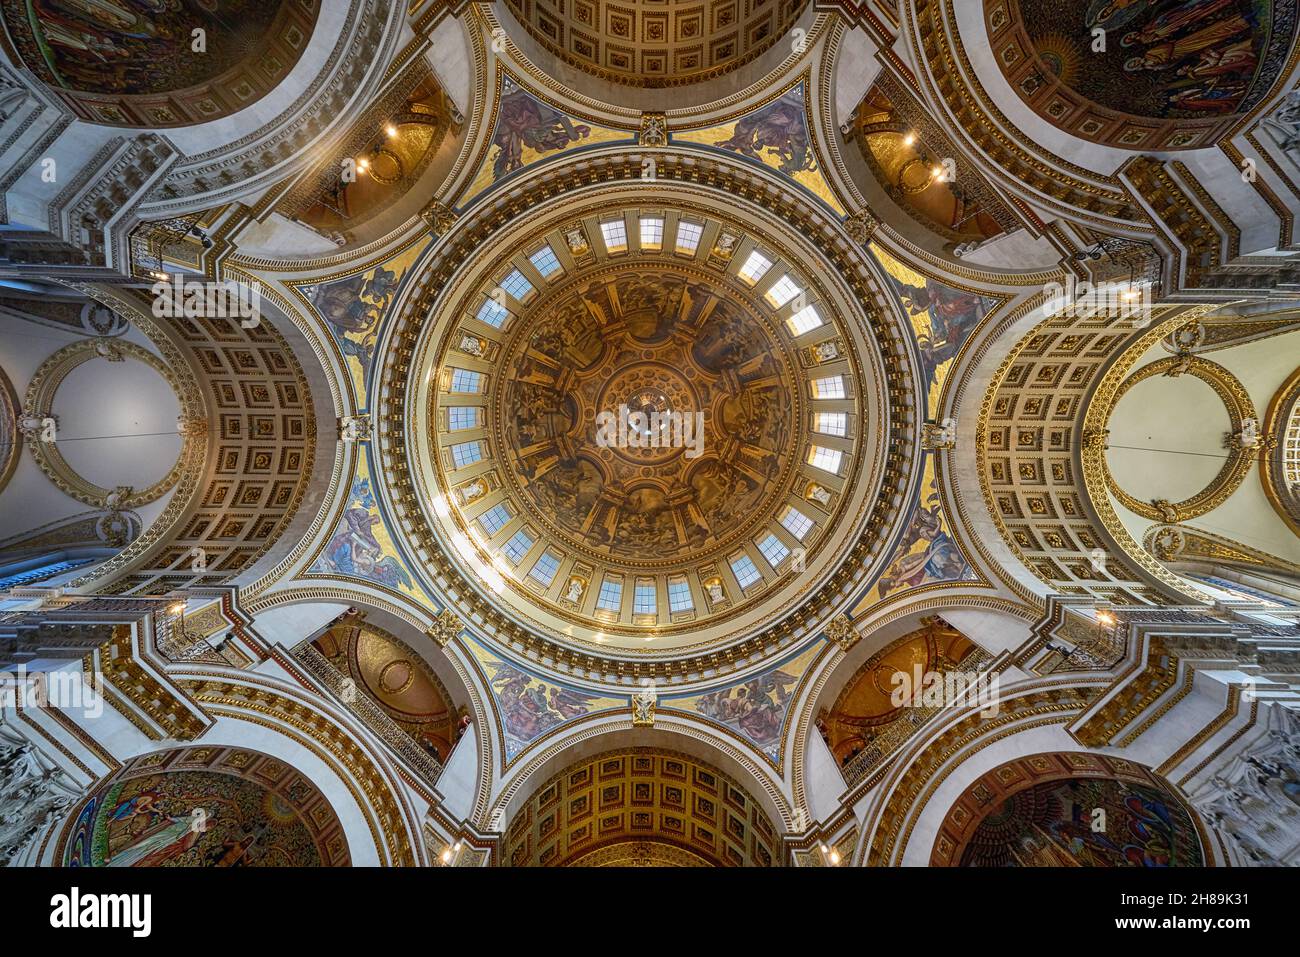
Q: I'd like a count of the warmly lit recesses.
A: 4